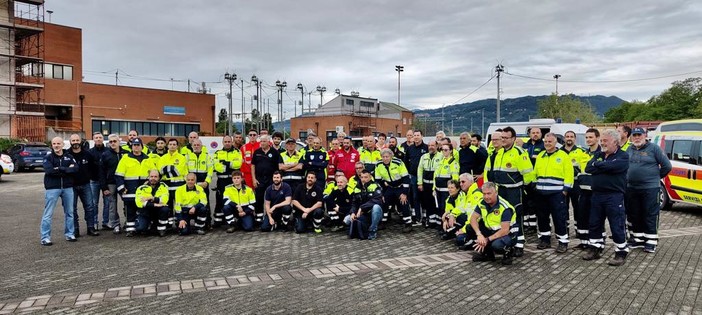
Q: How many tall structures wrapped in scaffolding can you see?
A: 1